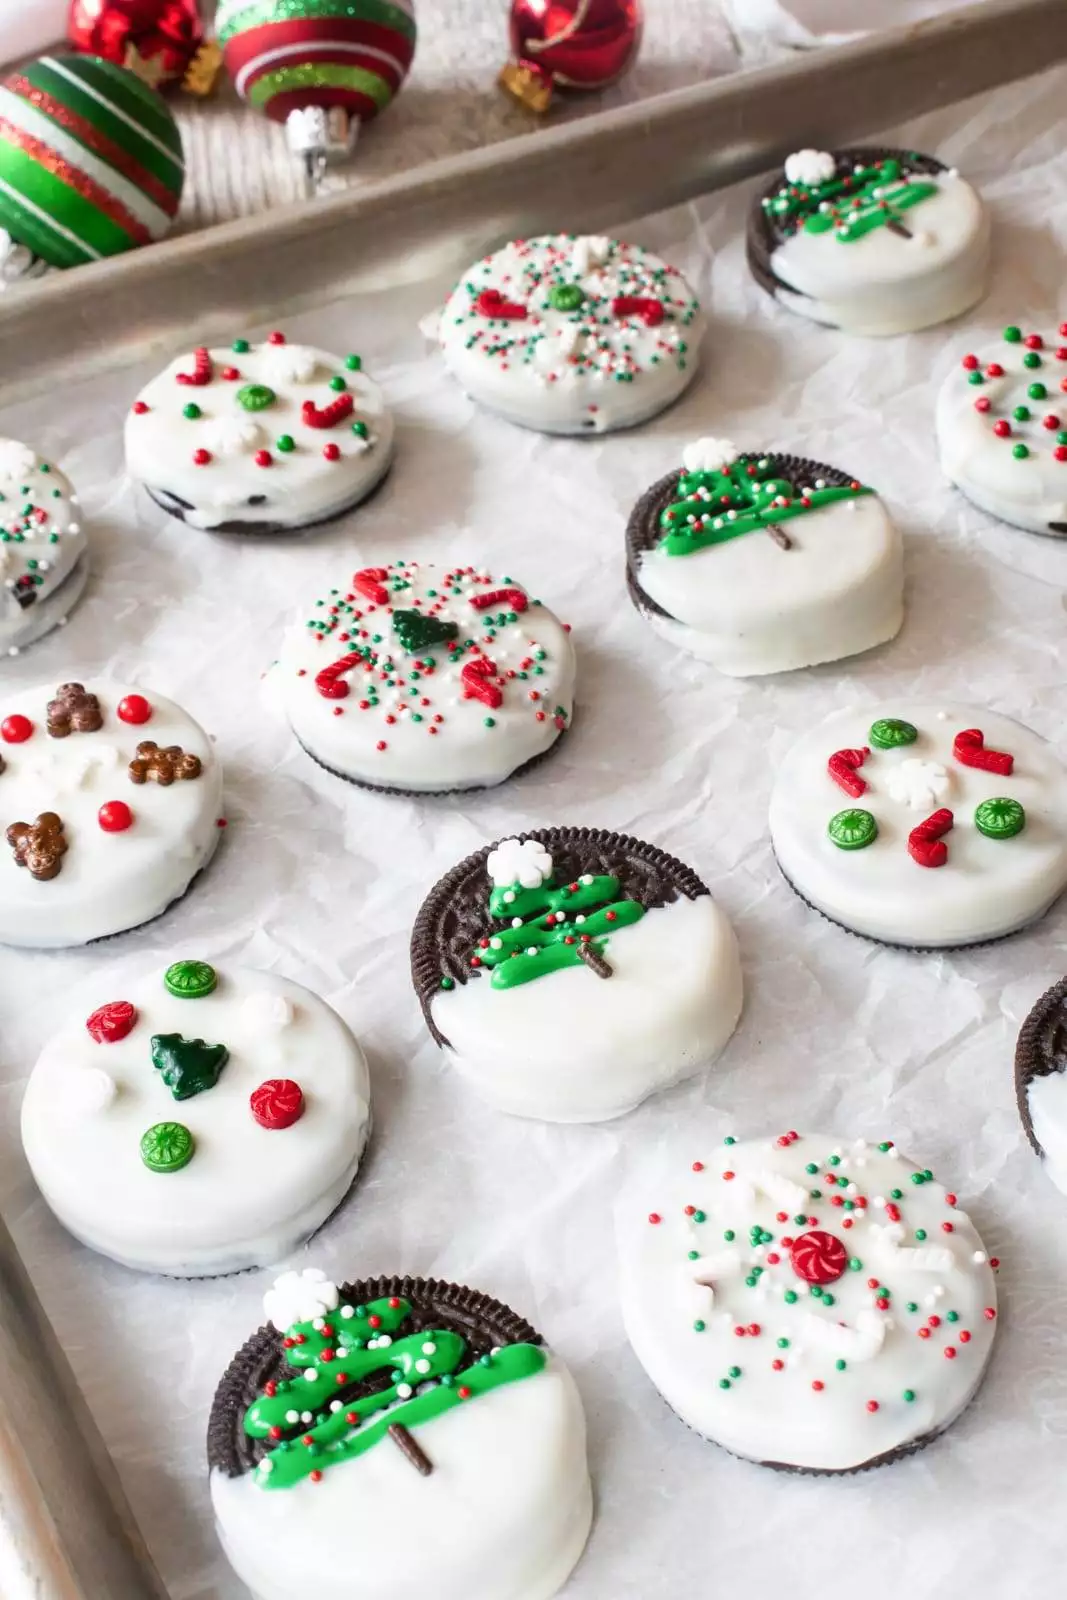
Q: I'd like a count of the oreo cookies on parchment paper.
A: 14